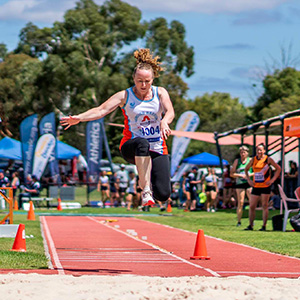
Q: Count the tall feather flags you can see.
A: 5